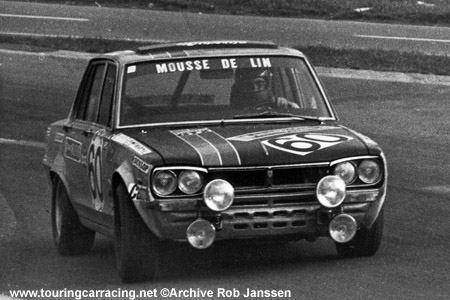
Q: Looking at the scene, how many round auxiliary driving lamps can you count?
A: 4